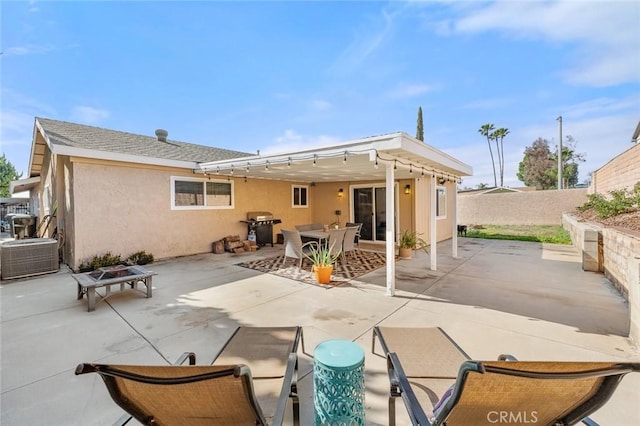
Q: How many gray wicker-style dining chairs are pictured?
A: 6